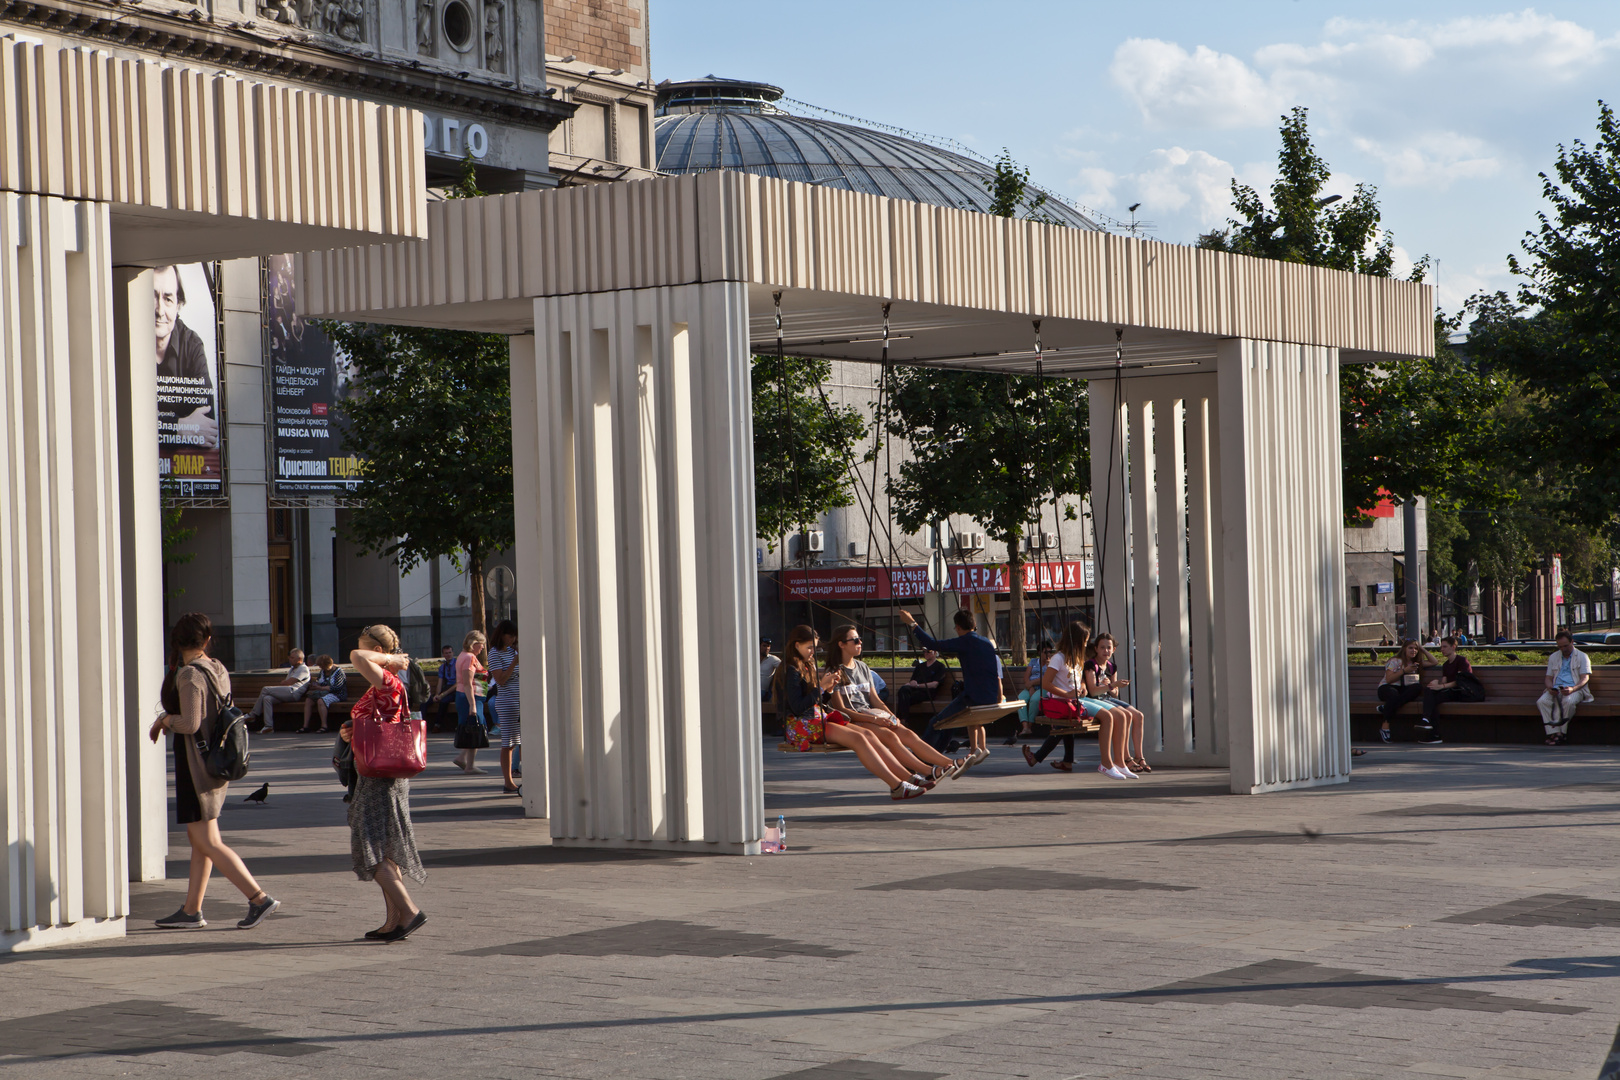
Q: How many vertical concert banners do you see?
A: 2